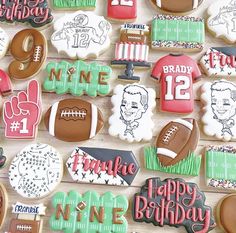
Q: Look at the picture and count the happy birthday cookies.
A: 2